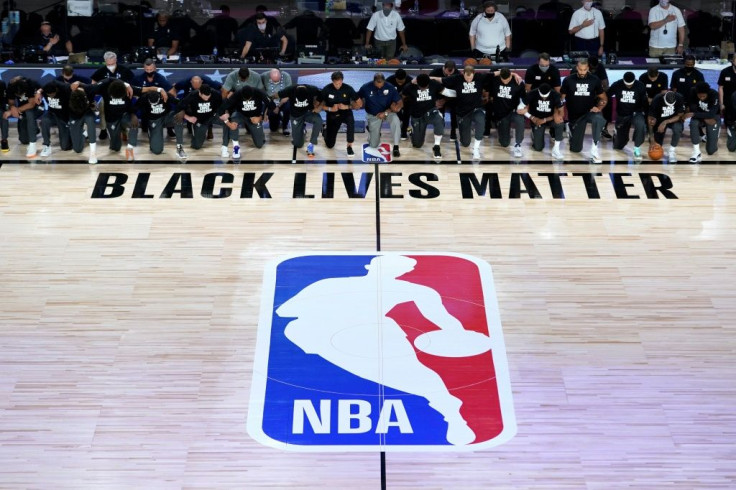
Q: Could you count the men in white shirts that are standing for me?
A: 4